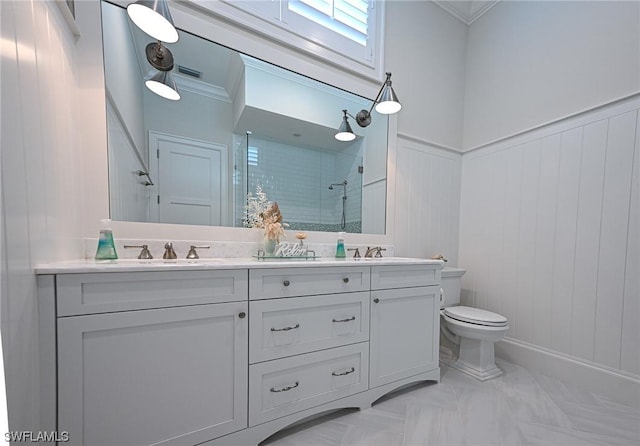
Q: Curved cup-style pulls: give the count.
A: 4